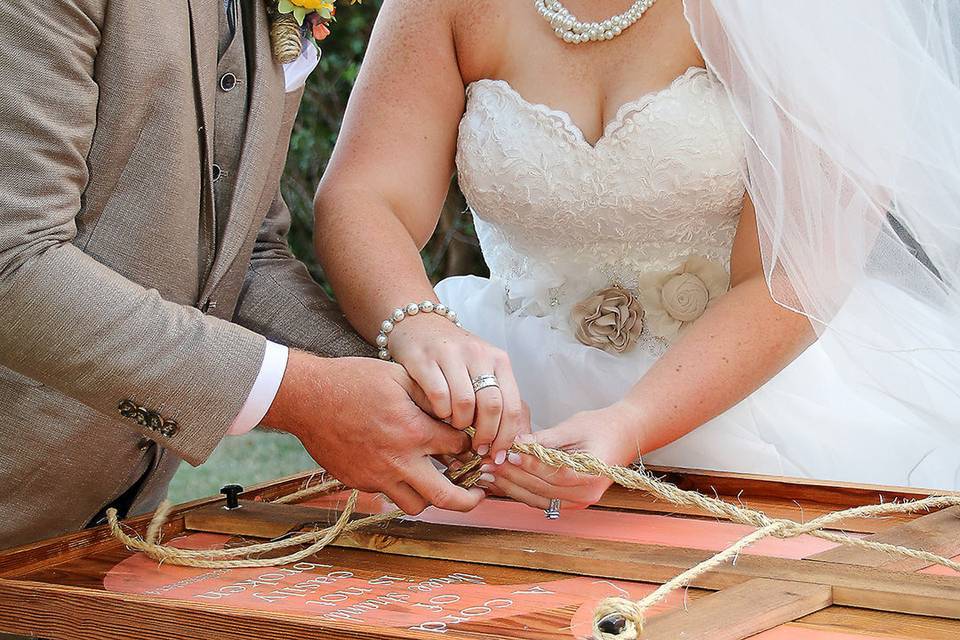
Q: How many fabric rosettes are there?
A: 2